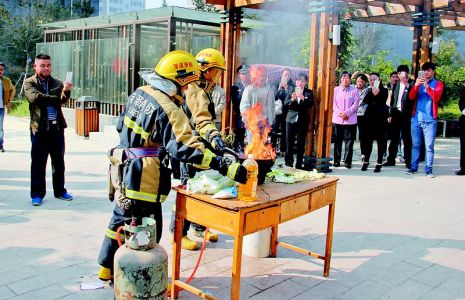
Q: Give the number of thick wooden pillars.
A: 3